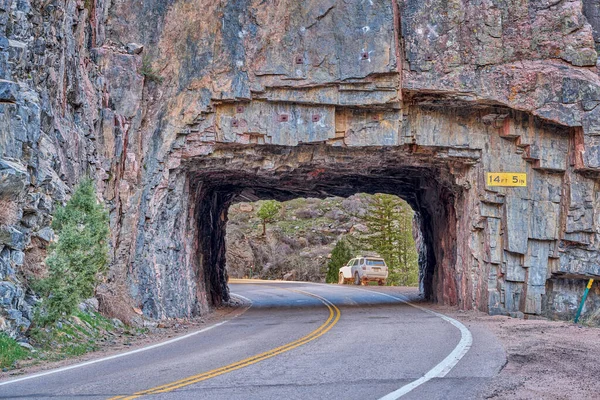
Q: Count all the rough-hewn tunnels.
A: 1